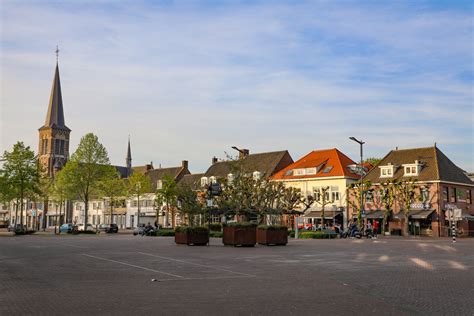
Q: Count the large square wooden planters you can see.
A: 3